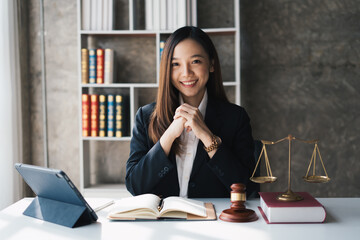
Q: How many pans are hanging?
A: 2